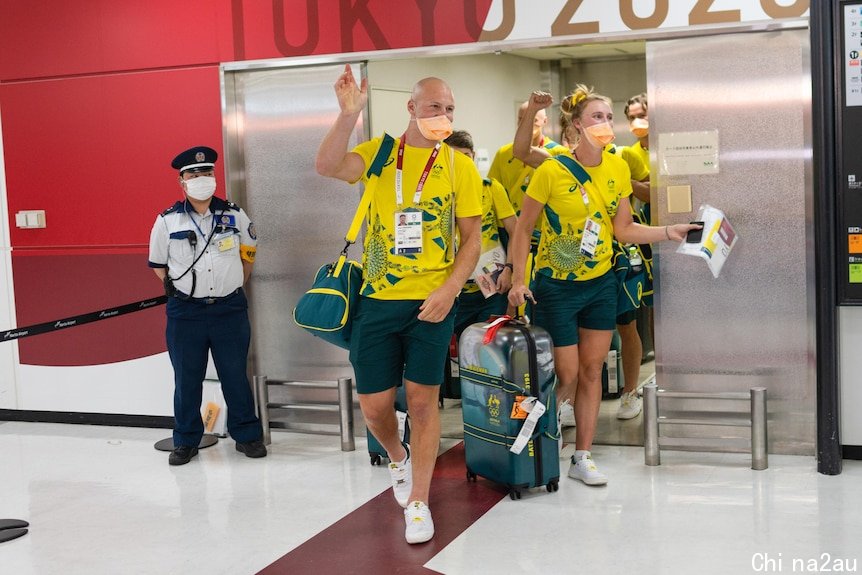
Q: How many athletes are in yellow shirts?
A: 6